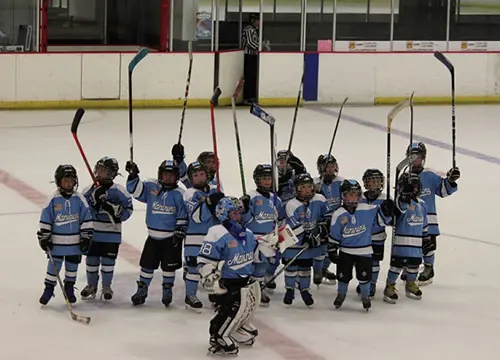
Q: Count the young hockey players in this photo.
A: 14